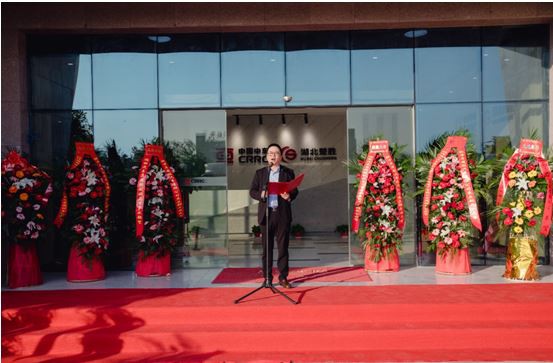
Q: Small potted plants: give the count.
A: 4